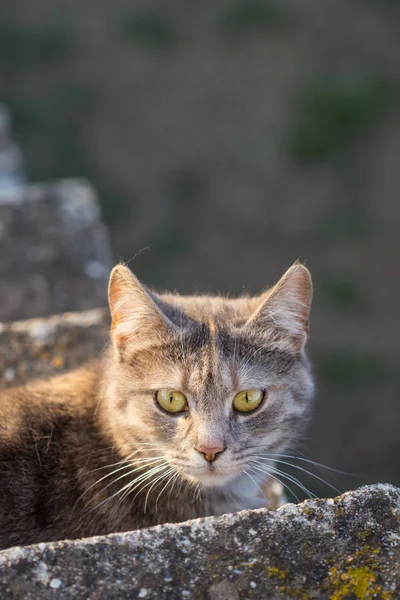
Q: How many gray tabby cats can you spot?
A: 1